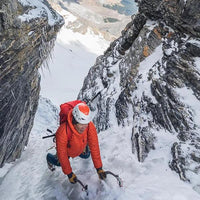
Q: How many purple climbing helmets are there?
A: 0